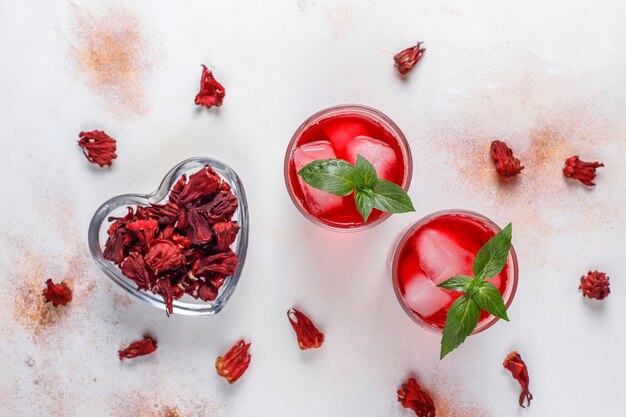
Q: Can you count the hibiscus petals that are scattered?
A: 12